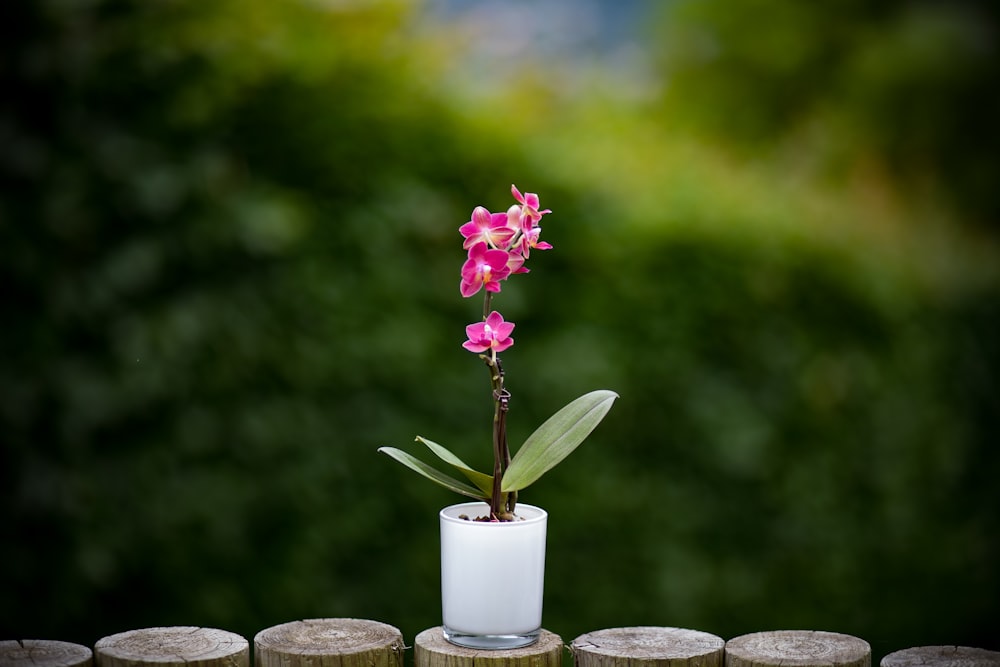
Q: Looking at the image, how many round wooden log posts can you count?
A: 7